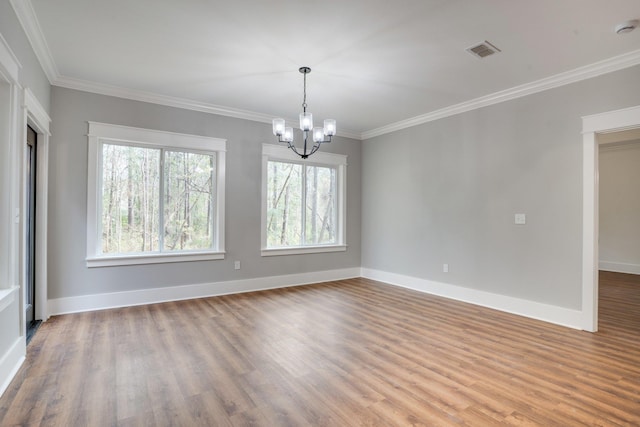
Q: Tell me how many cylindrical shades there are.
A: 5